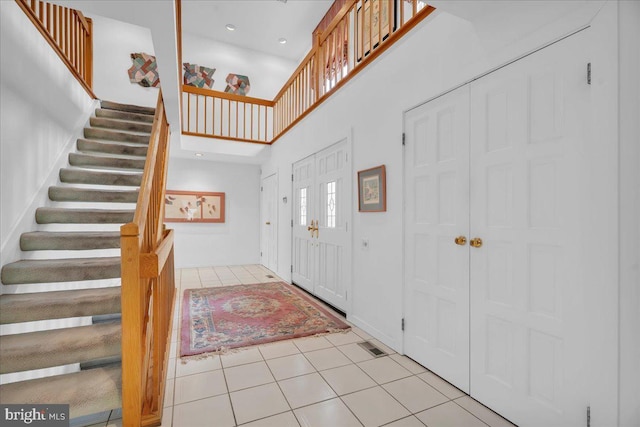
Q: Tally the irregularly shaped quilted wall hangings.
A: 3